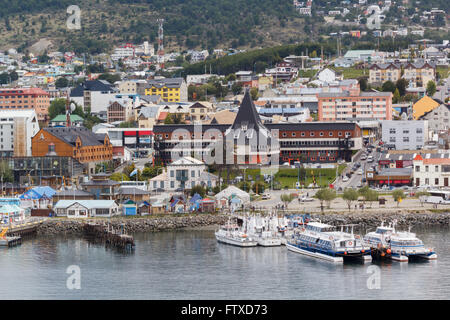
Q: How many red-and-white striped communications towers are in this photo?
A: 1